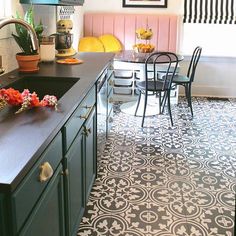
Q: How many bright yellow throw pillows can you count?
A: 2